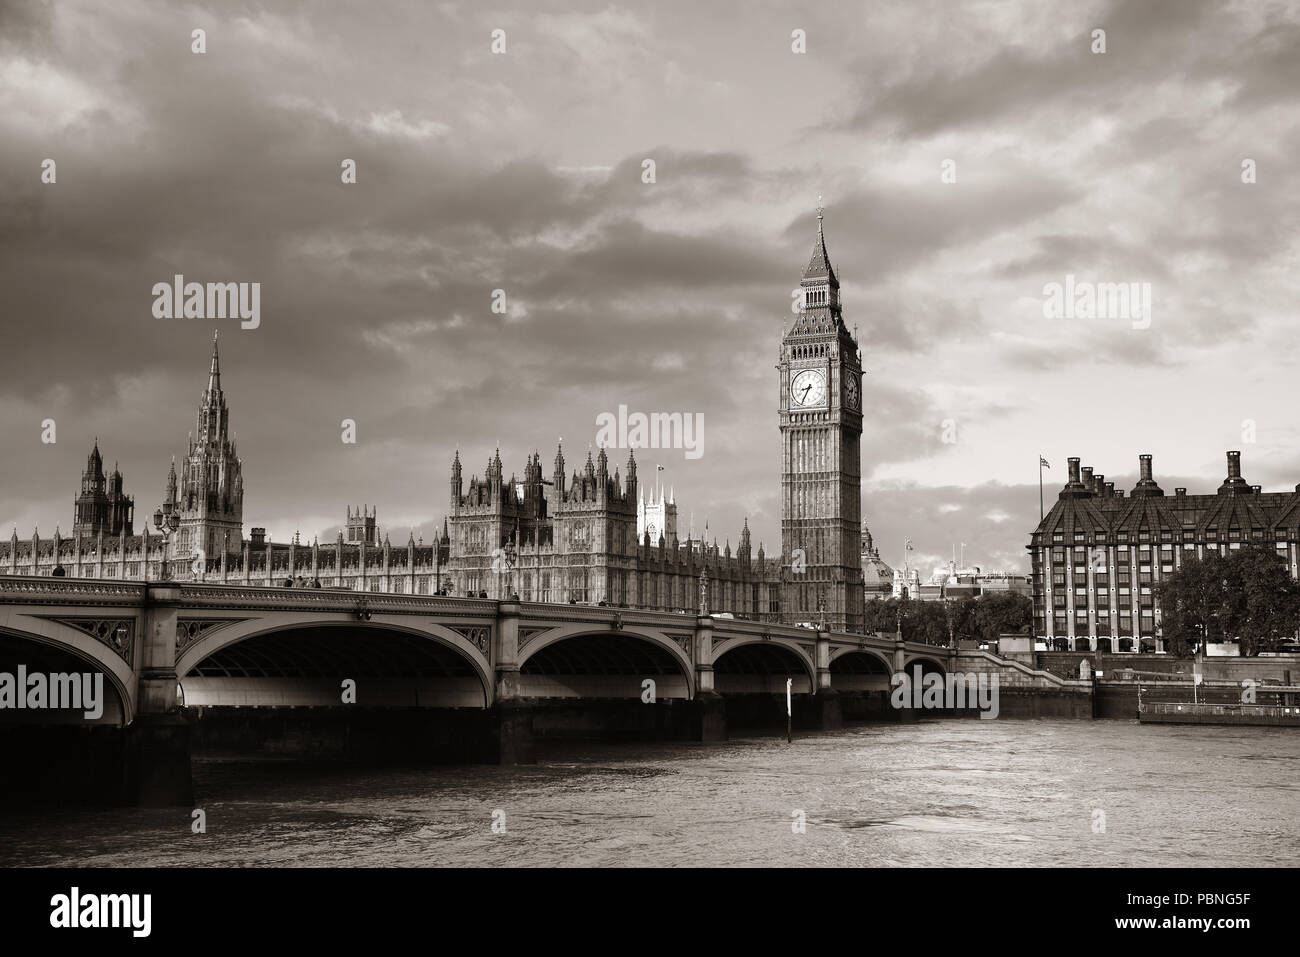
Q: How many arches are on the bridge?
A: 6